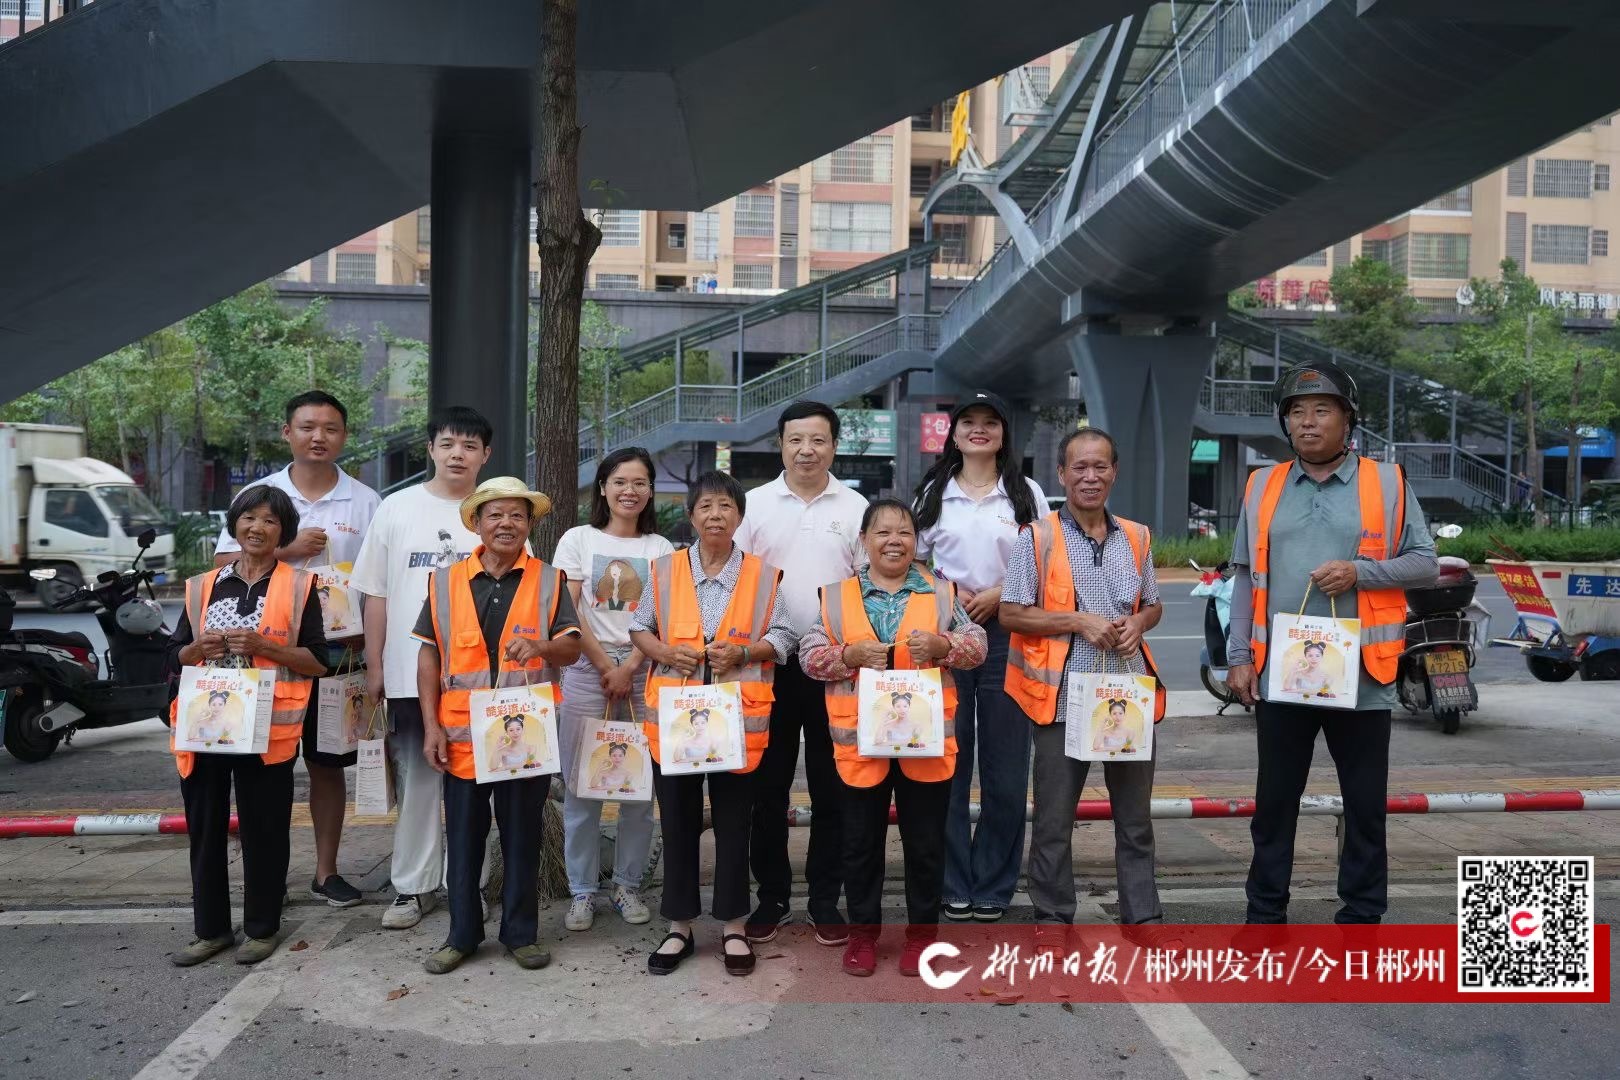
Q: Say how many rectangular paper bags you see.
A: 10